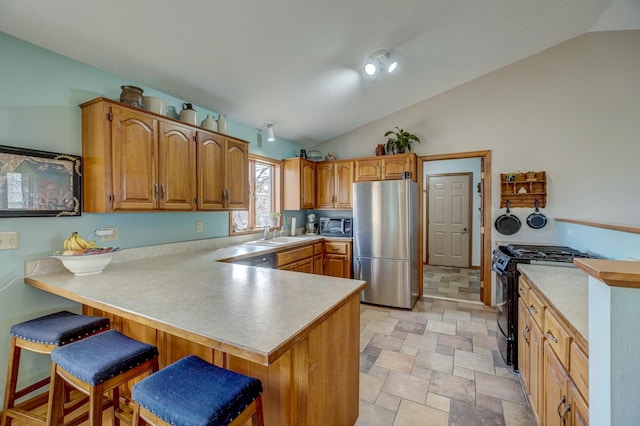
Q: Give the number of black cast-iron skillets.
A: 2